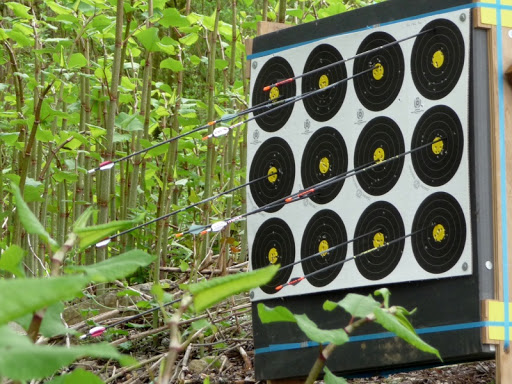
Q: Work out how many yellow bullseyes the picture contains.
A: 12